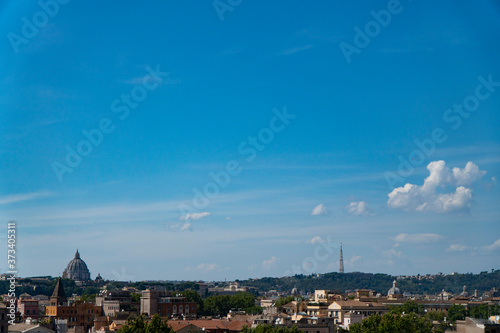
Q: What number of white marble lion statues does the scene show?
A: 0